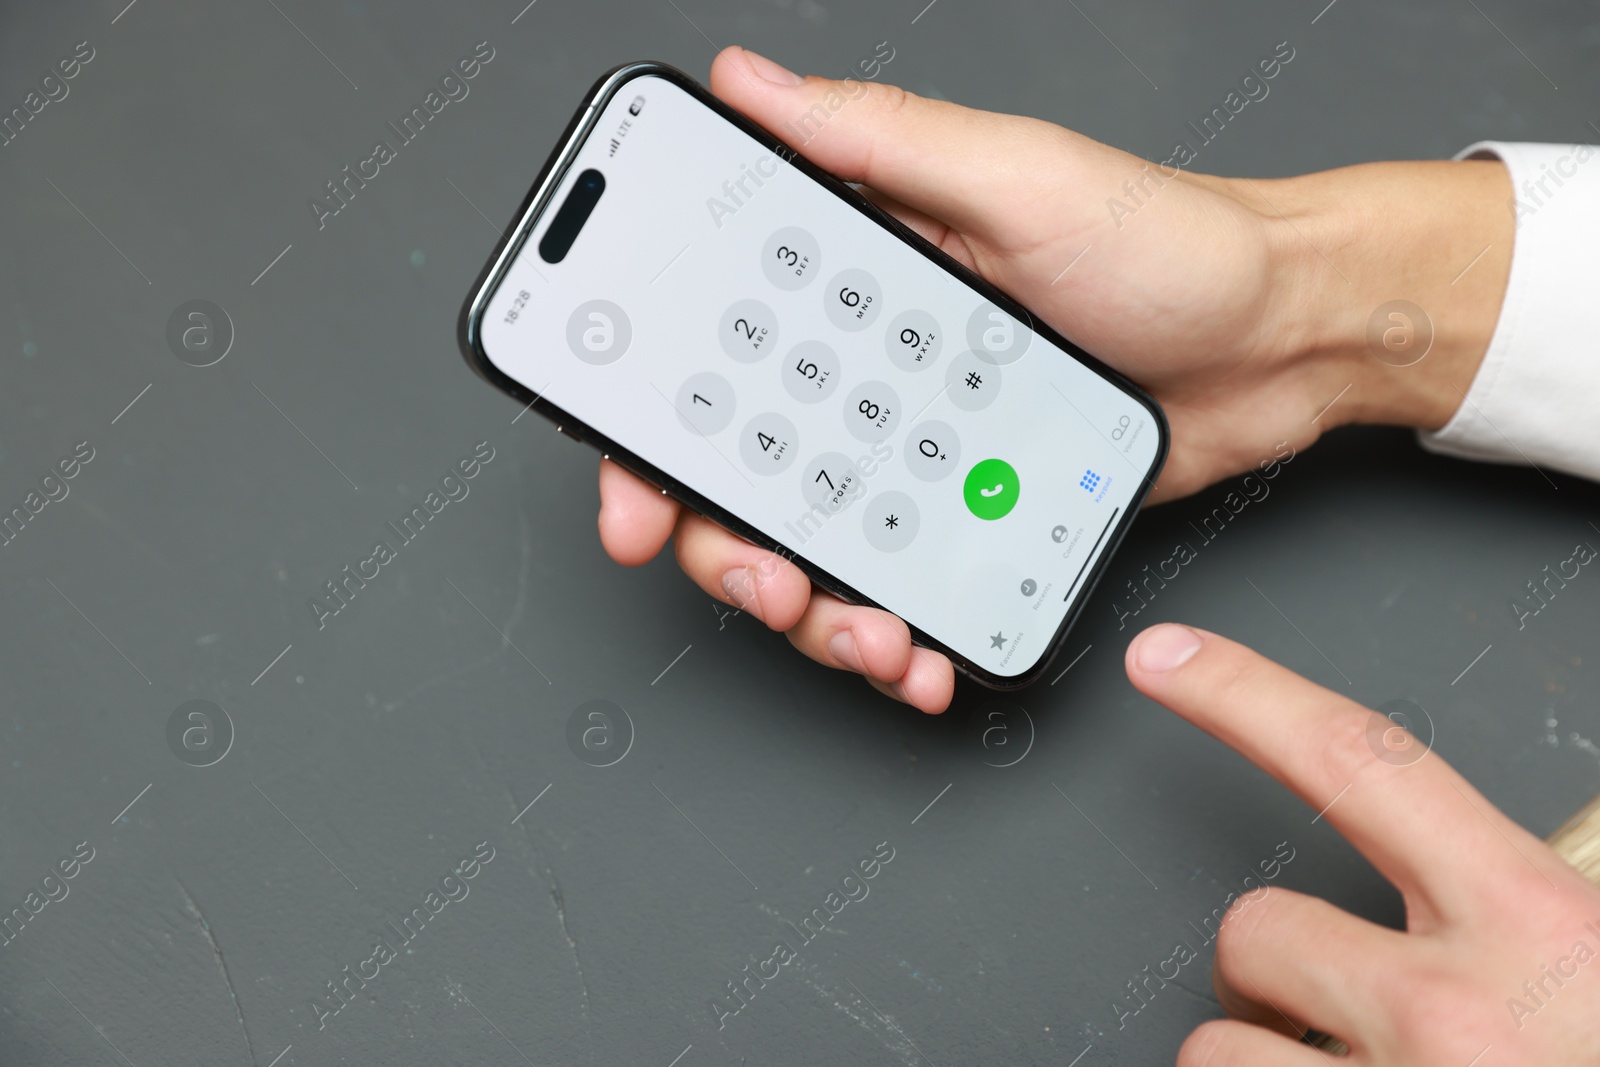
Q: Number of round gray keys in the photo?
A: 12